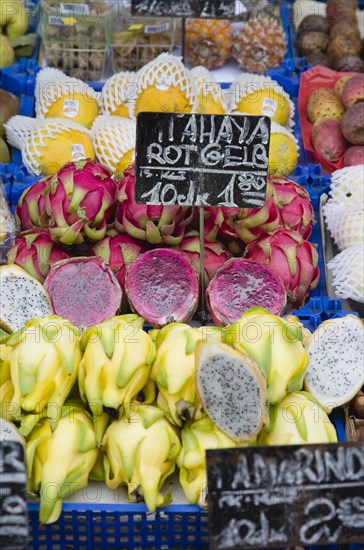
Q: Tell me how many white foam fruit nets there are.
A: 11